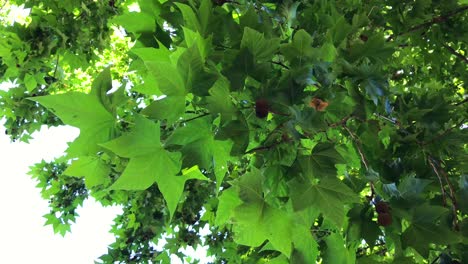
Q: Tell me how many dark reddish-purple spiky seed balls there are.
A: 3